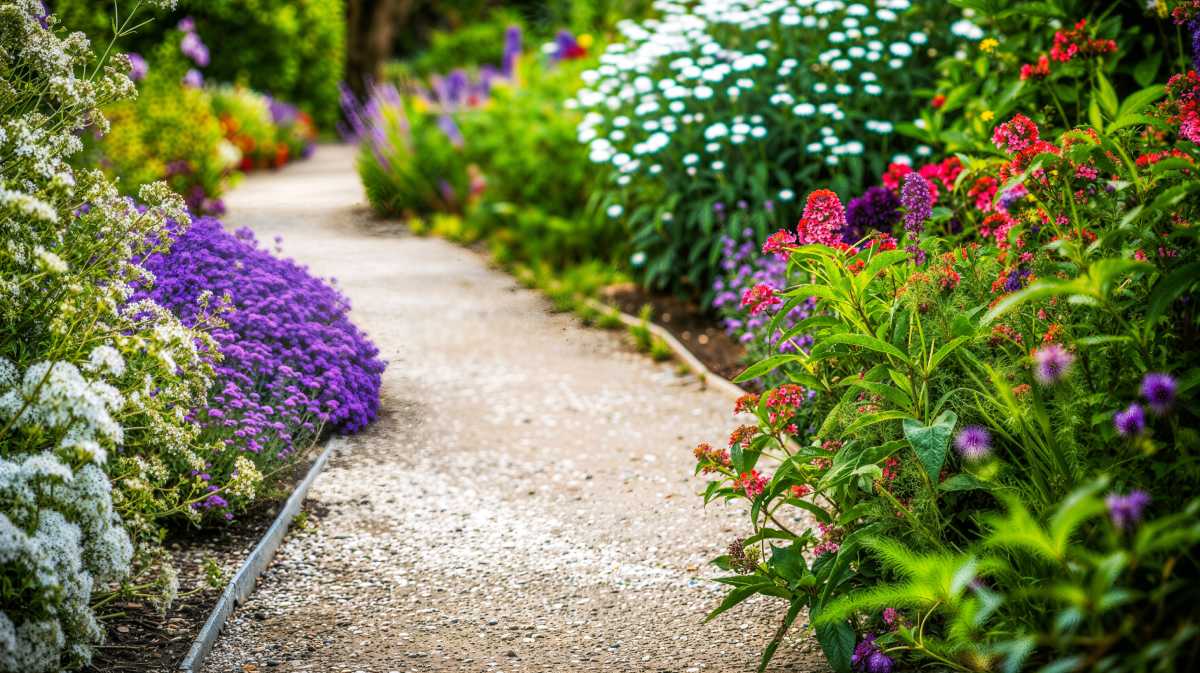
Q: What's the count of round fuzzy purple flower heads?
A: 5